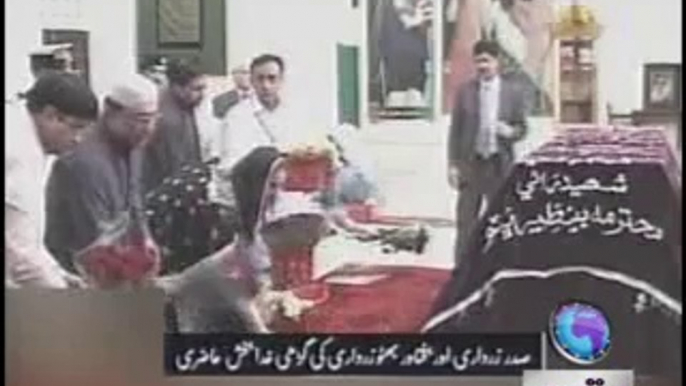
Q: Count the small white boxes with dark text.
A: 1